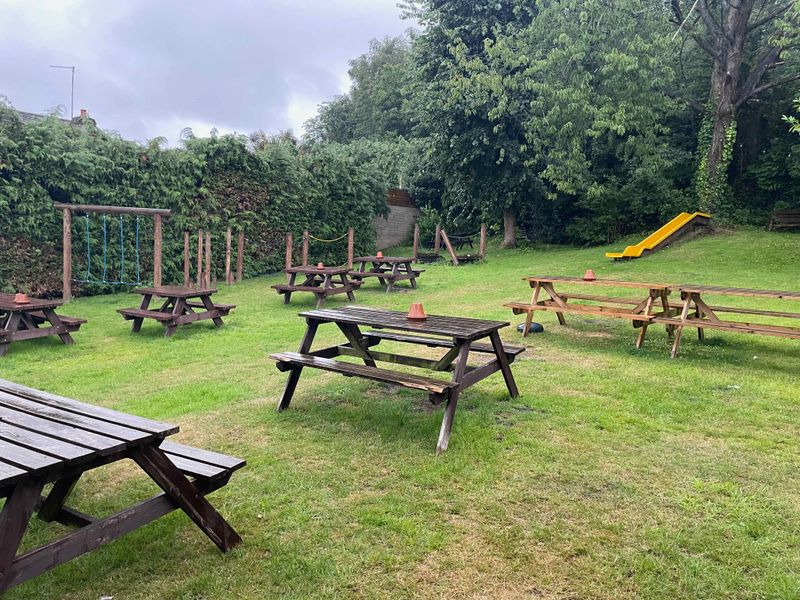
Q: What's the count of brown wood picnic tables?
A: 8